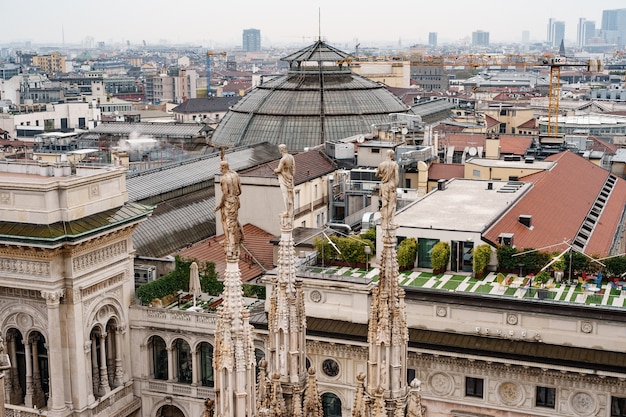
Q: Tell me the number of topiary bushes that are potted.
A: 3